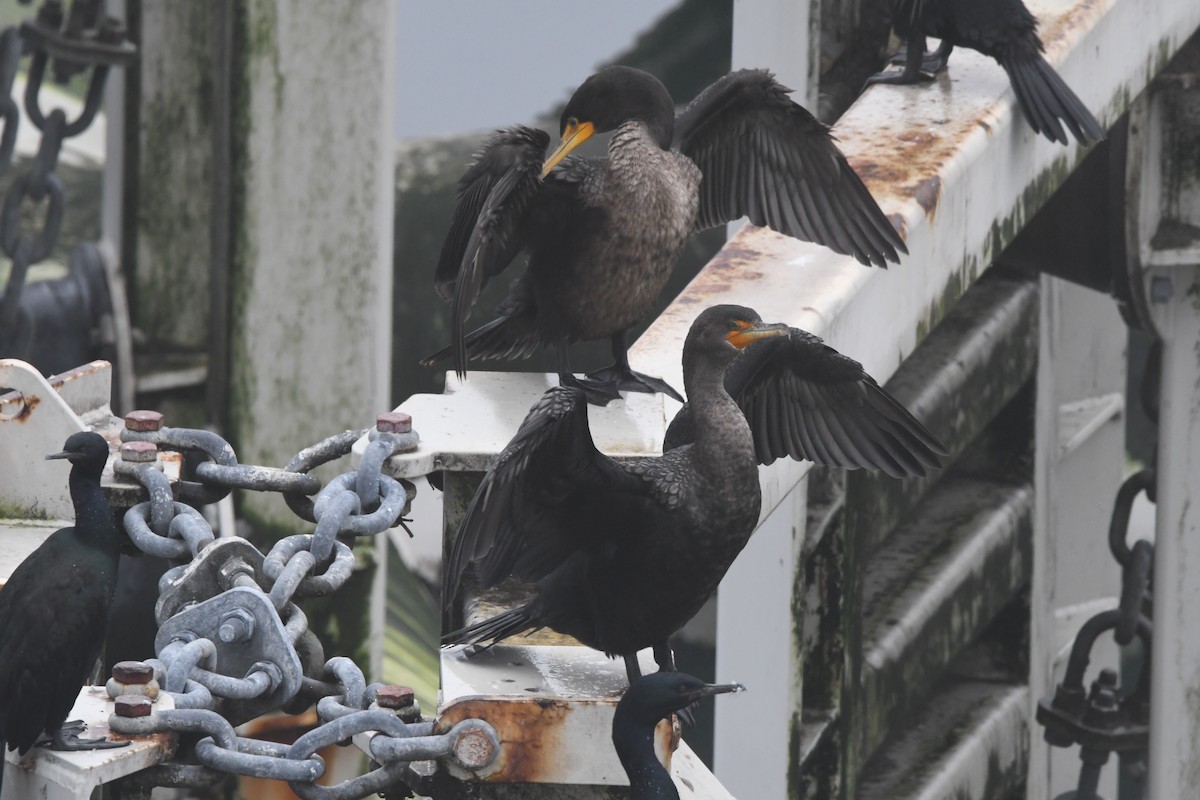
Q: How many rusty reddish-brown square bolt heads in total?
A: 6